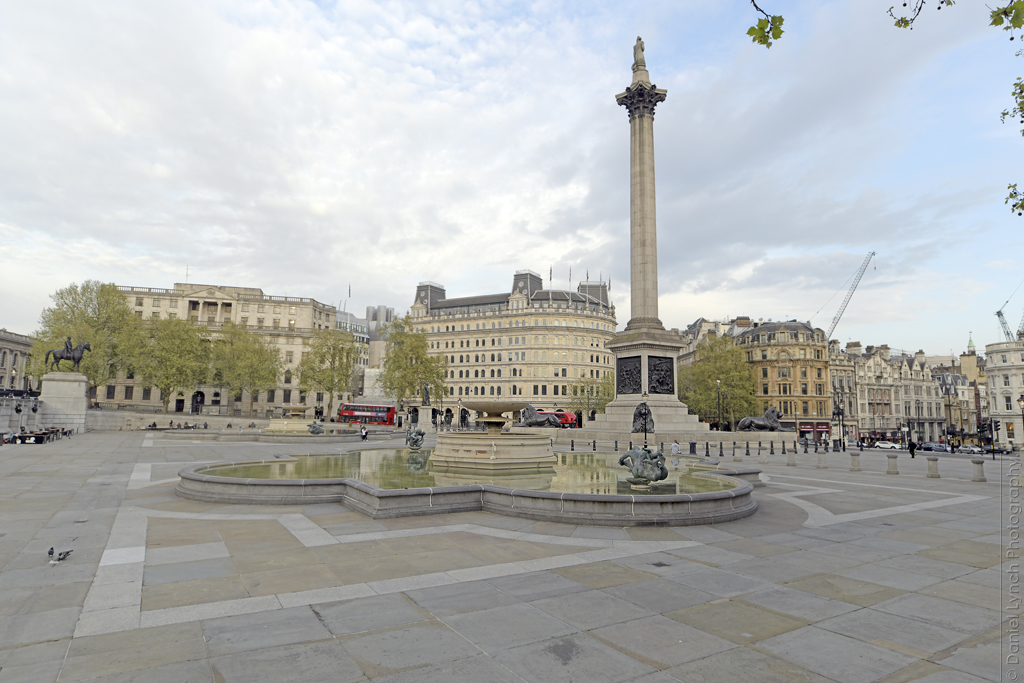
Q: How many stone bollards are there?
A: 9